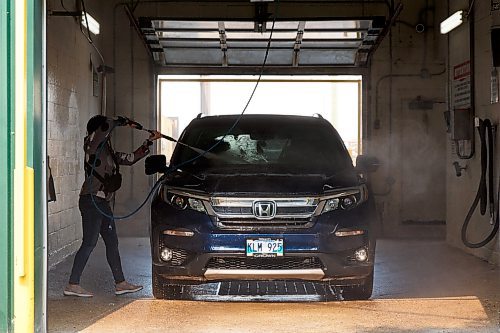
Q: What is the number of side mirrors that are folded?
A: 0